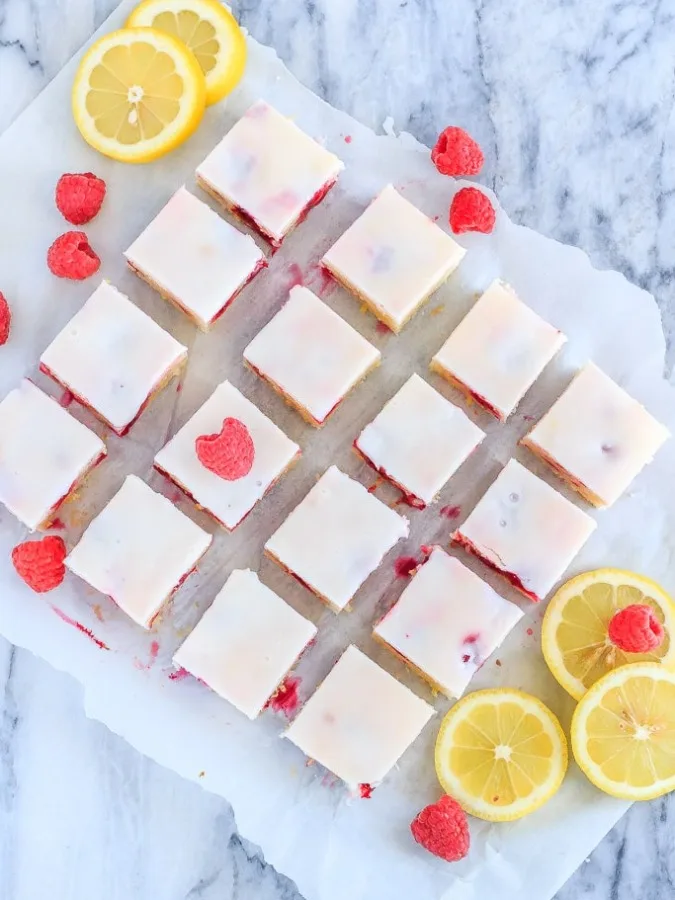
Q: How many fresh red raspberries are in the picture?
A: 9